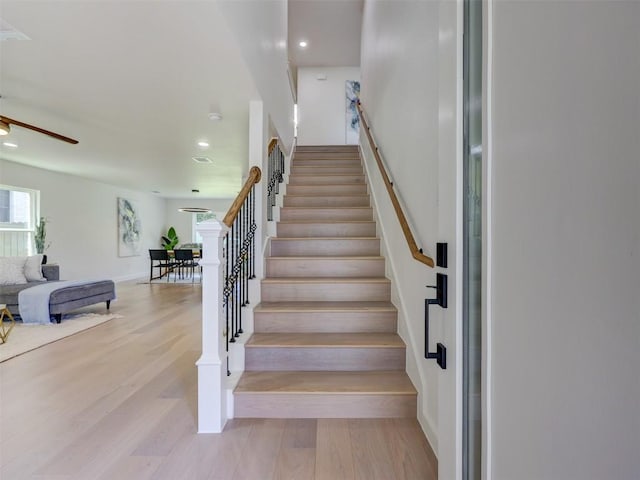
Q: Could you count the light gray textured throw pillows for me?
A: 2